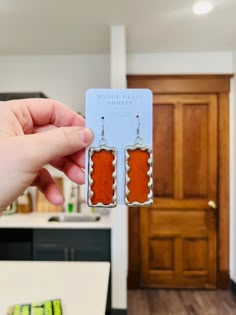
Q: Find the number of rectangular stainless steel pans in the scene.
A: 0